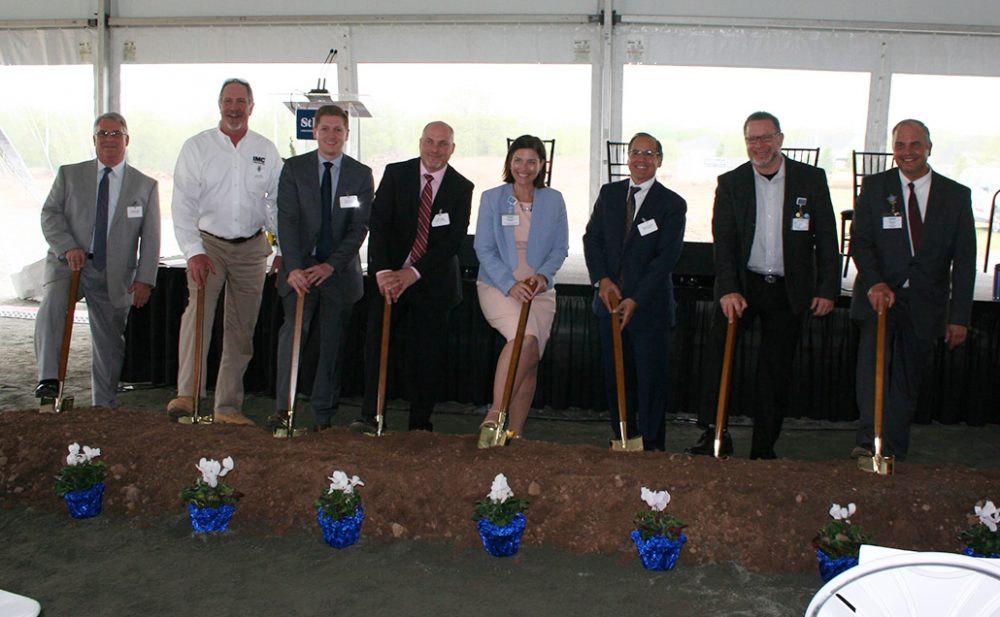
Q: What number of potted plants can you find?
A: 7